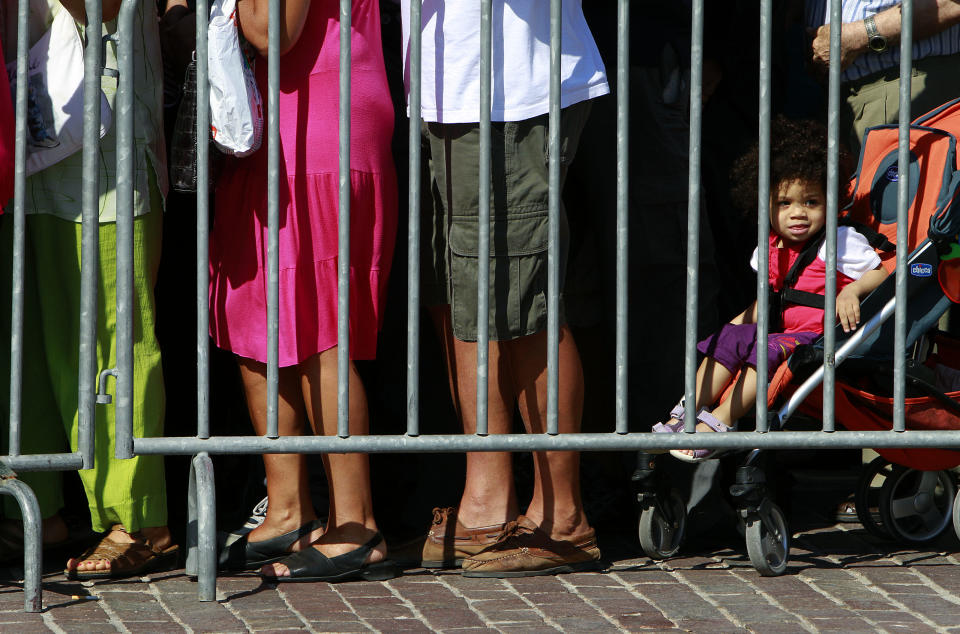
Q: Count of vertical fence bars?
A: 14